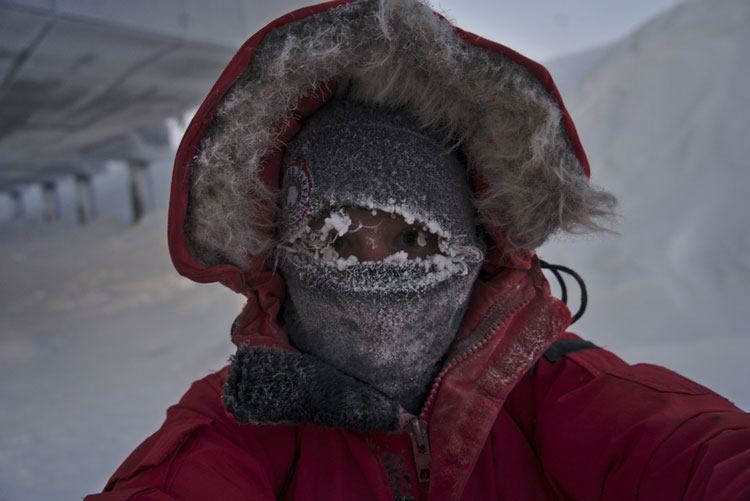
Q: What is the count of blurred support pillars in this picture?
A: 4